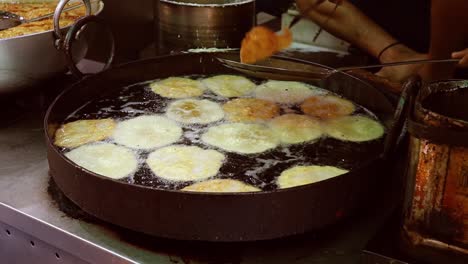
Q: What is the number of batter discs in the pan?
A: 15